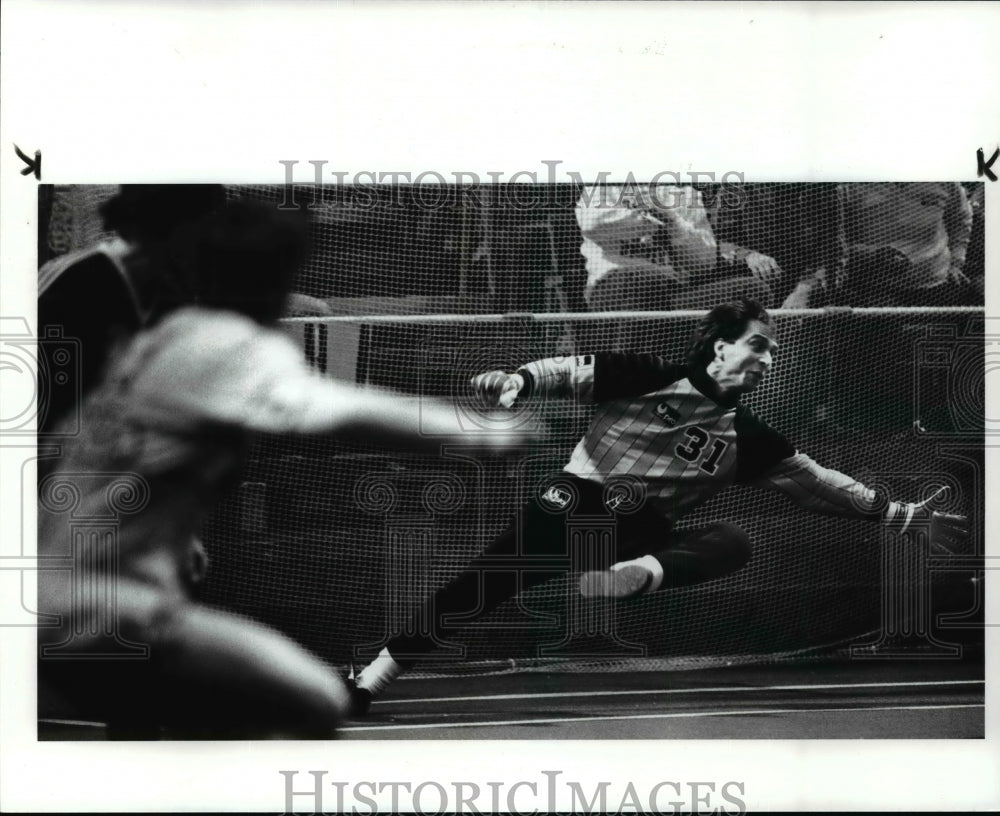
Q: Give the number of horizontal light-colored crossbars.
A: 1